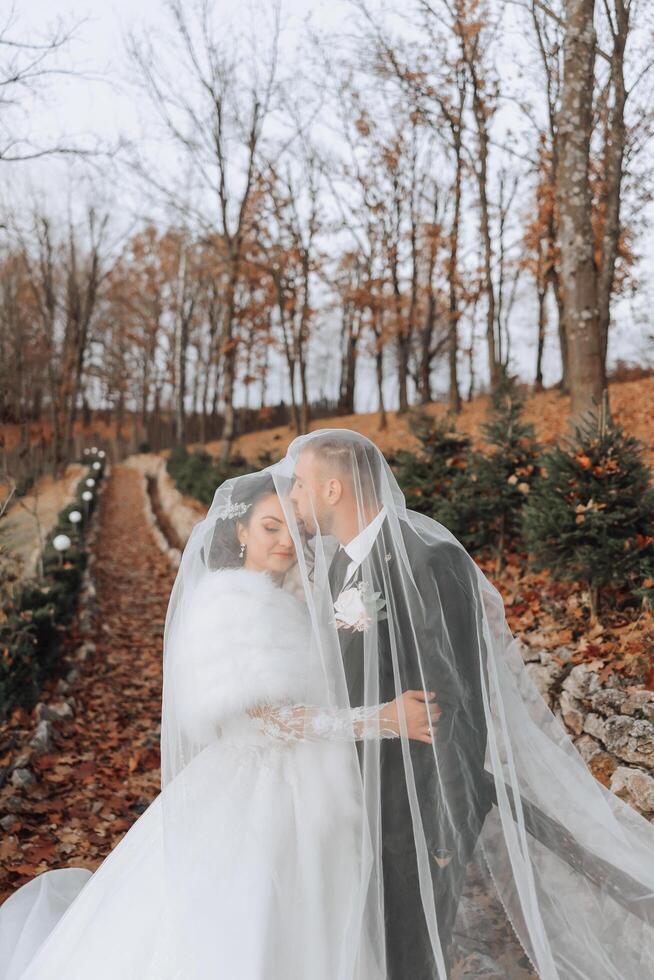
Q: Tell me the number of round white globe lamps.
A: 8